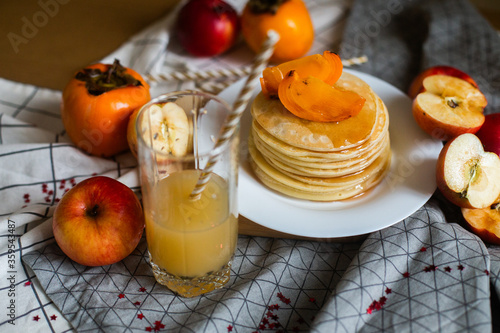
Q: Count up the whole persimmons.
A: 2